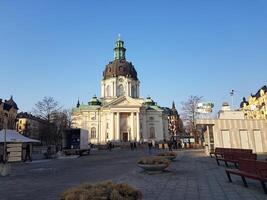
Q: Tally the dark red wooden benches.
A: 3